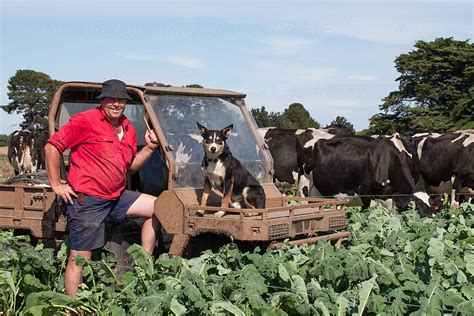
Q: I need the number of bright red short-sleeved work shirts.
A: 1